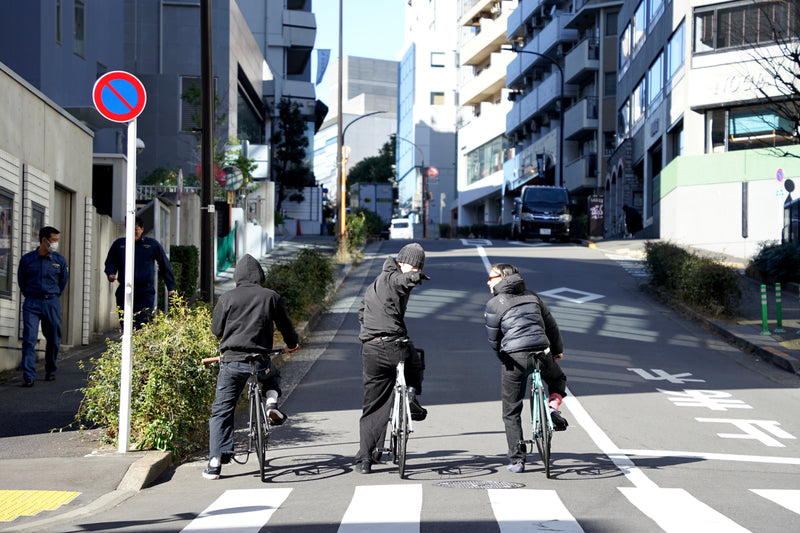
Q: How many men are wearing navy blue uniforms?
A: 2